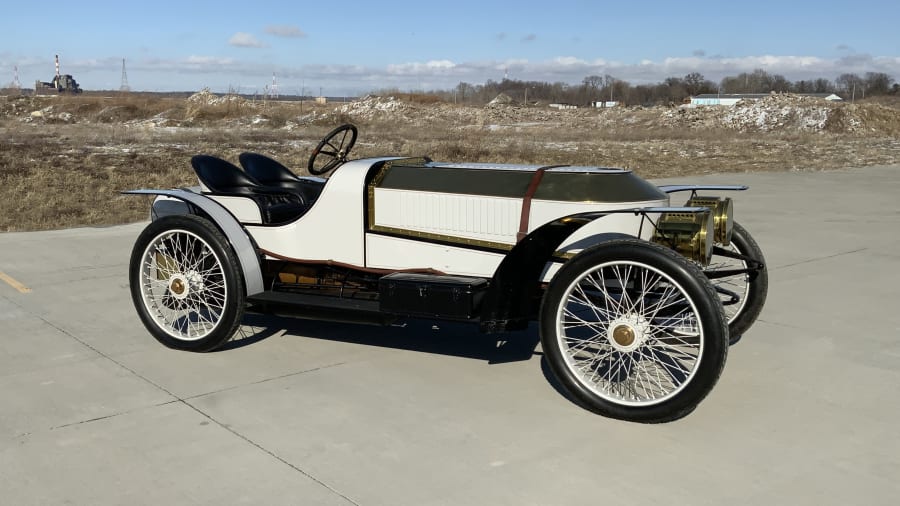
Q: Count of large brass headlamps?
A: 2